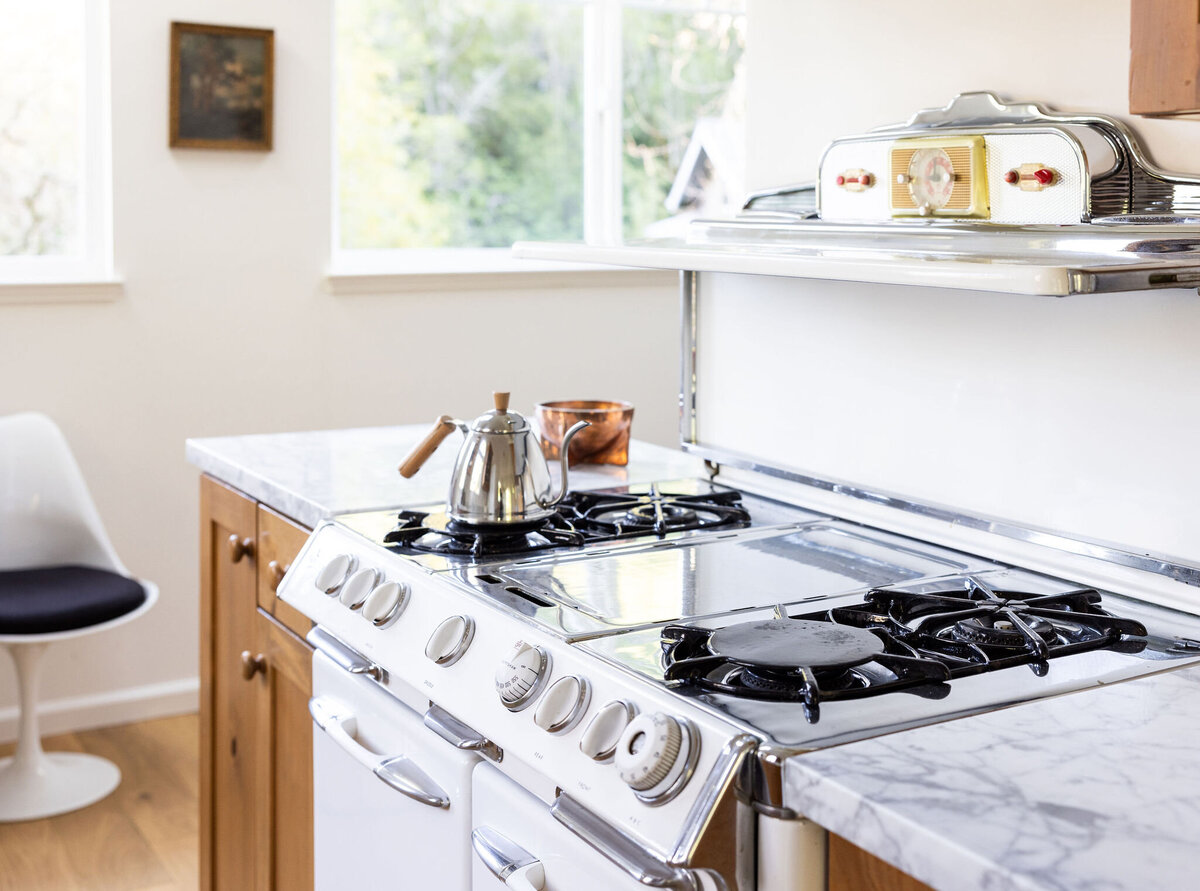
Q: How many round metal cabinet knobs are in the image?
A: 3